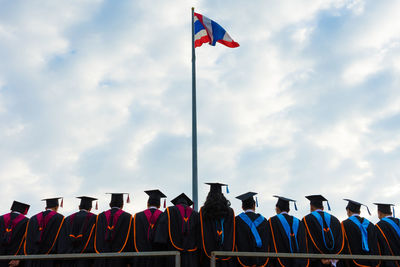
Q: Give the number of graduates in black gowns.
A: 12